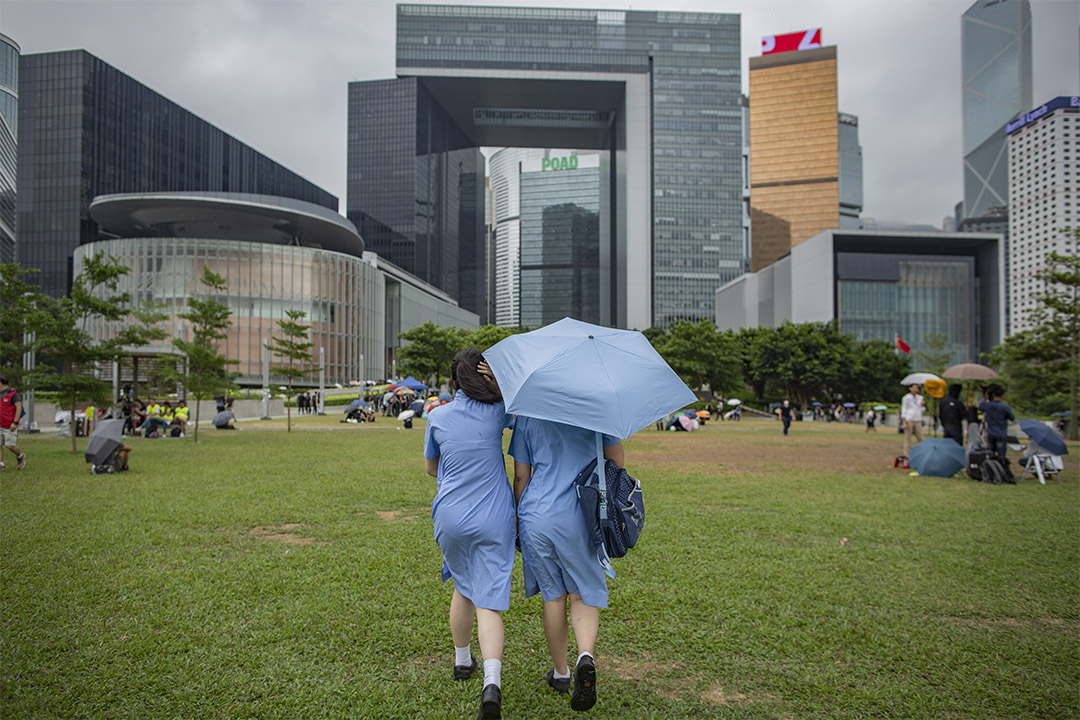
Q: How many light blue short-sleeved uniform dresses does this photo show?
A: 2